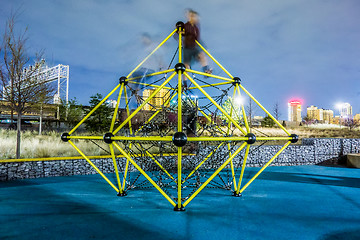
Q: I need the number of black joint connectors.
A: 12